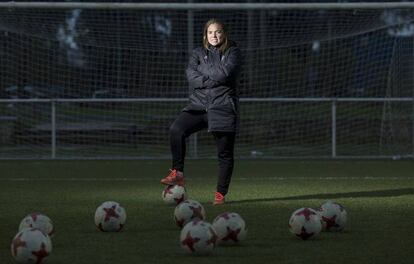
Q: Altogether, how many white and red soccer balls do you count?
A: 9